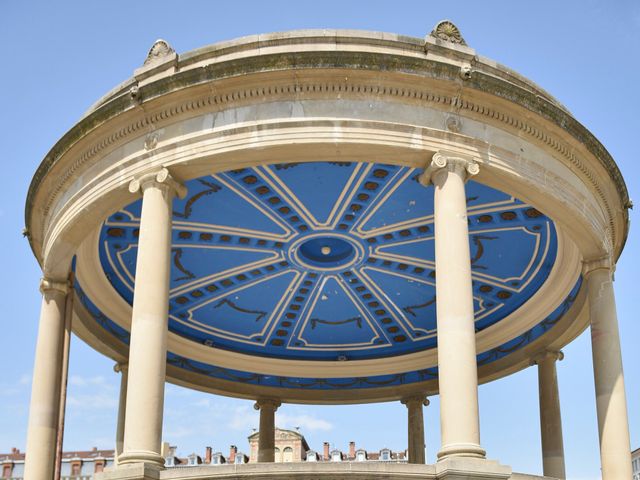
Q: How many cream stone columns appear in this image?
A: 8